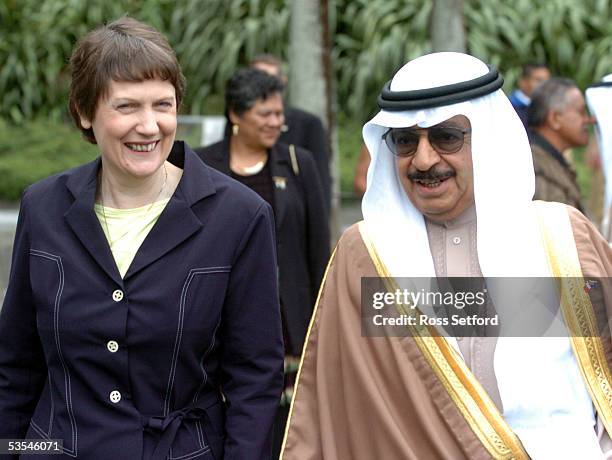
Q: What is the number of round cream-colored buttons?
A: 3